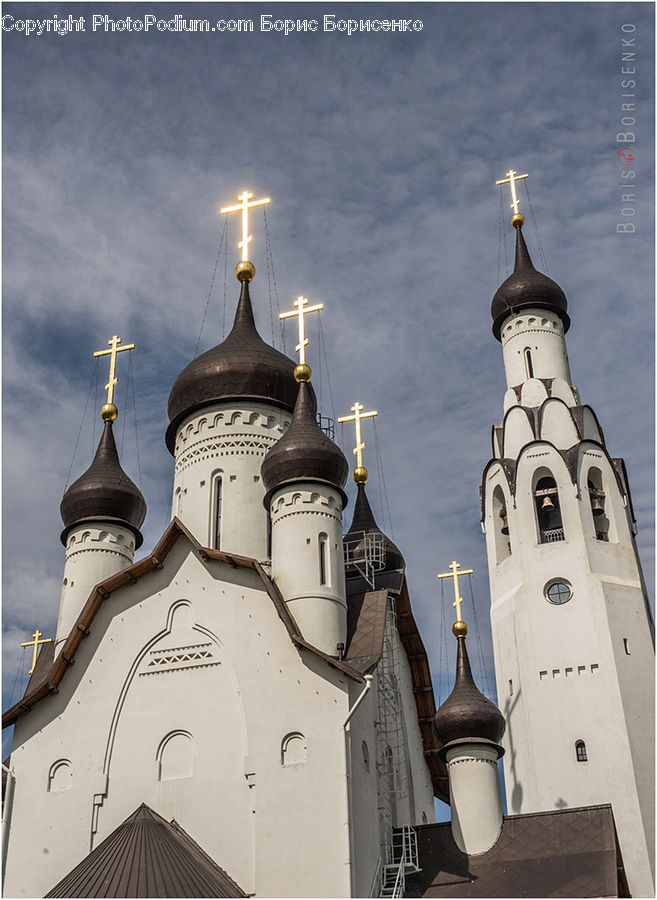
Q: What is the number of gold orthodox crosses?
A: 7